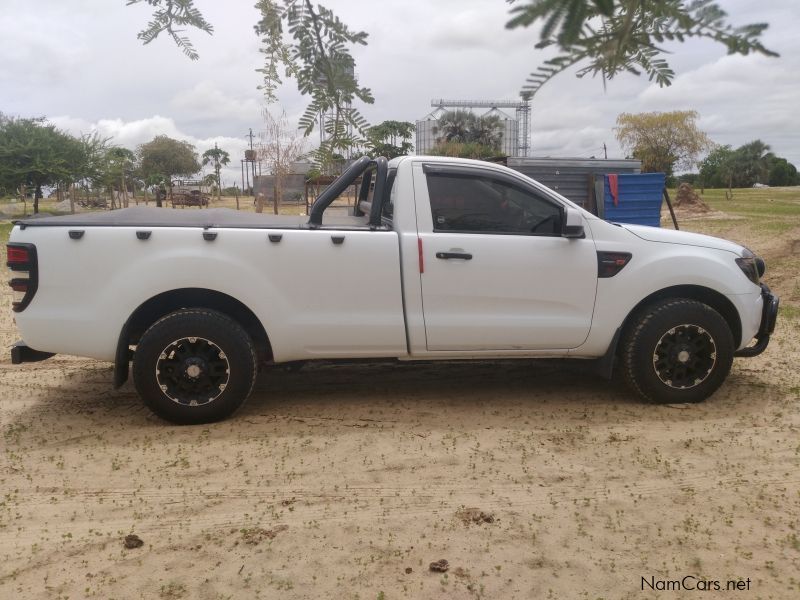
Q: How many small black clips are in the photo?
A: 5